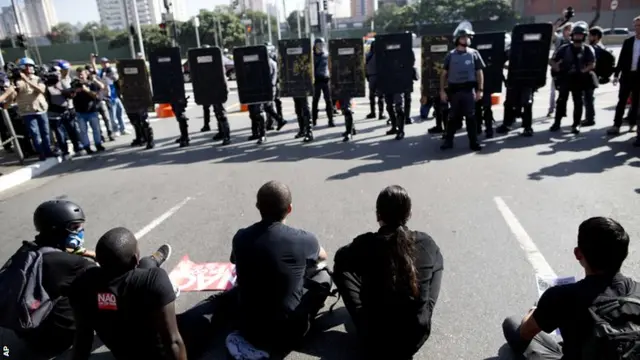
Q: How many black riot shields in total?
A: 10